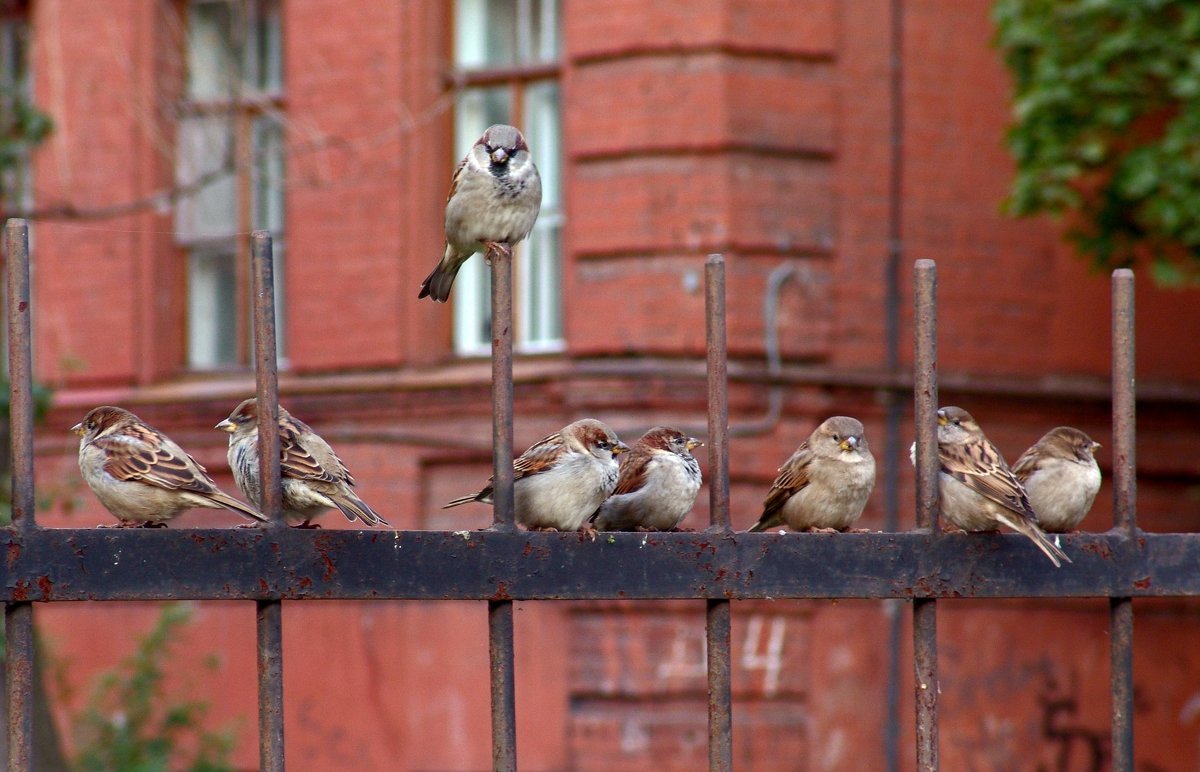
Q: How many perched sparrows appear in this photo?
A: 8